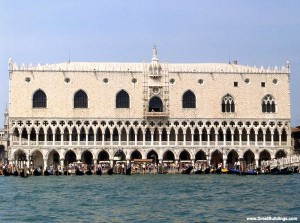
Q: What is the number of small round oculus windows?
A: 8